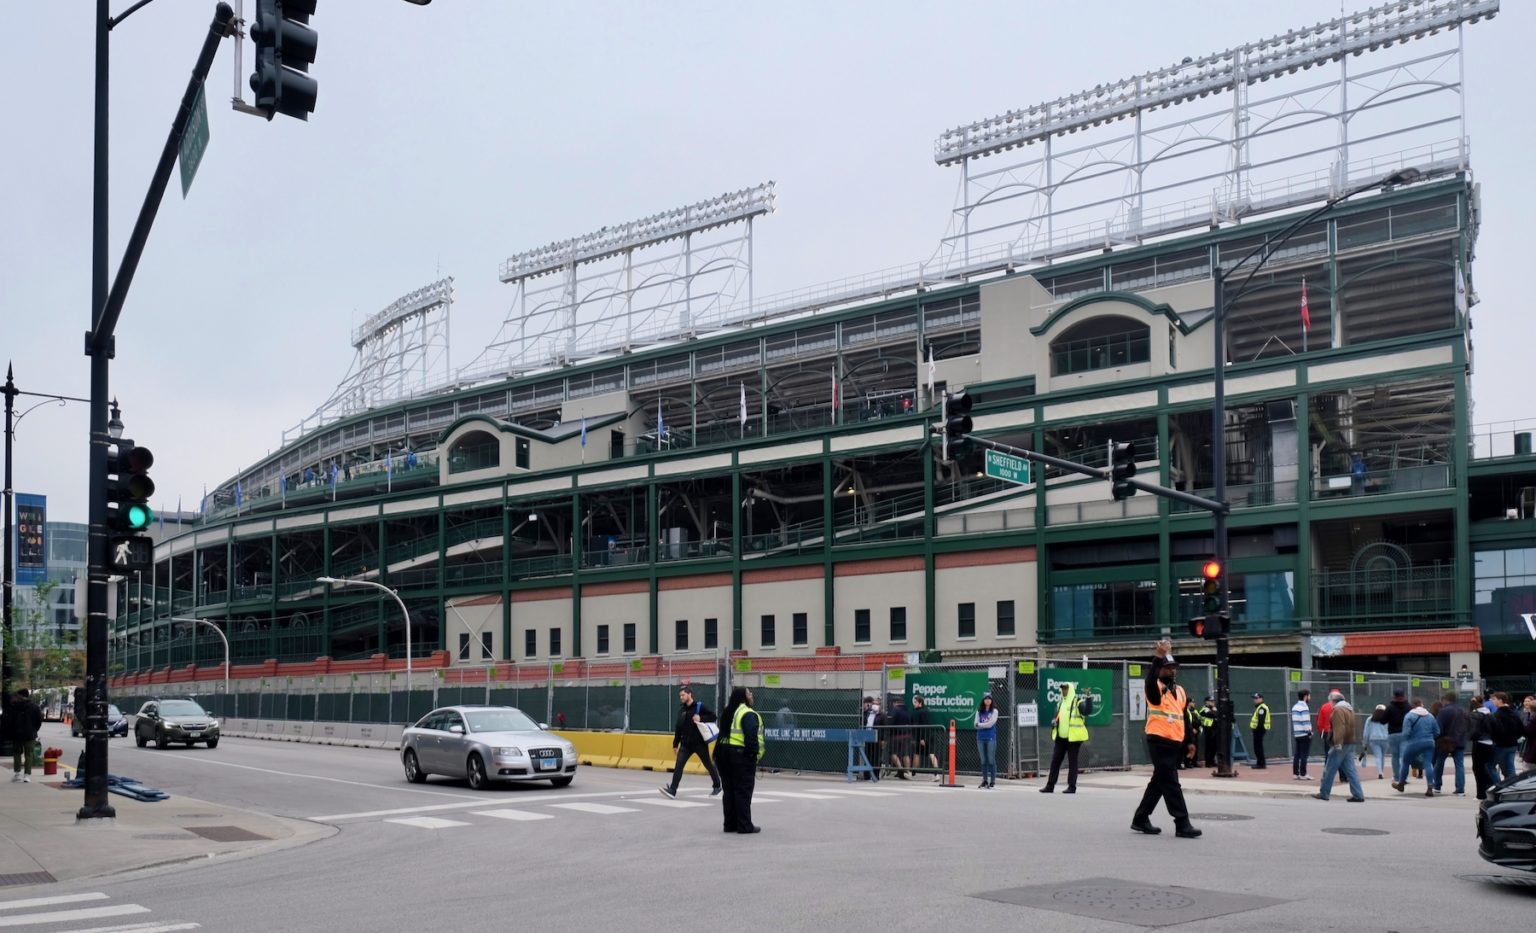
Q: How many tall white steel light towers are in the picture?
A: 3